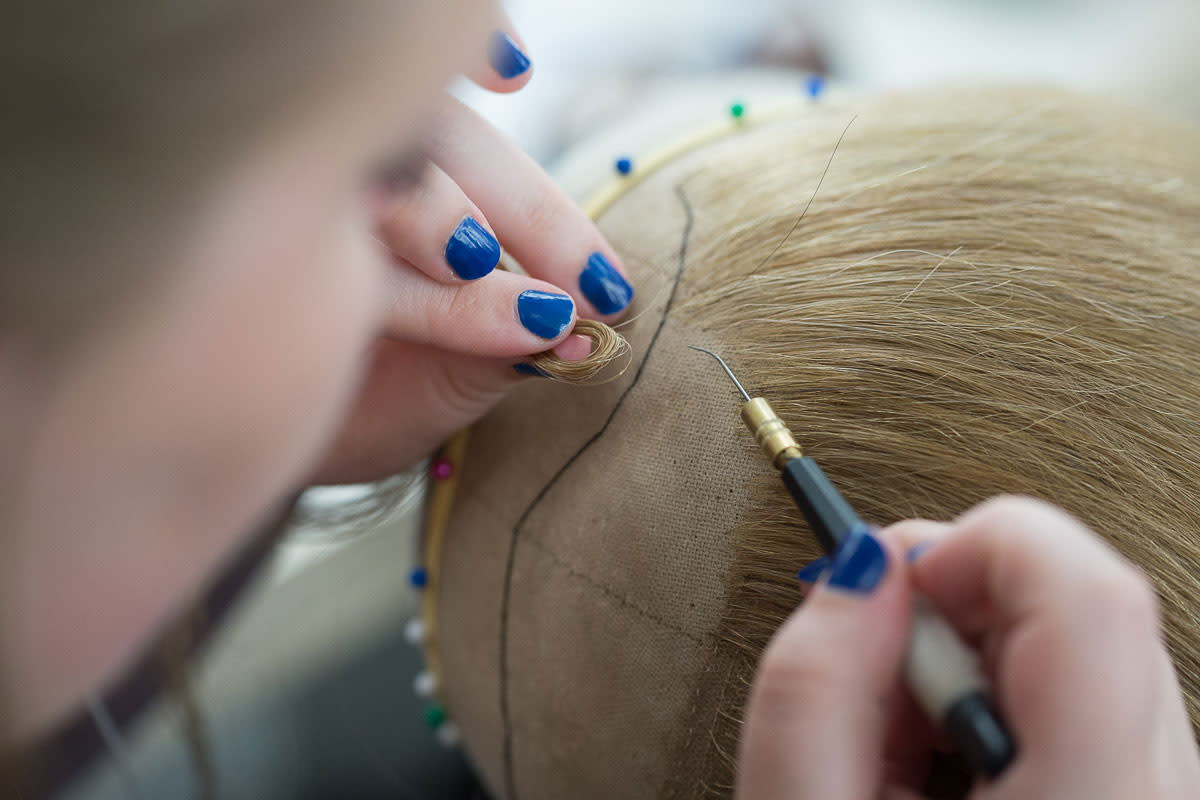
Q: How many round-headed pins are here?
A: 9